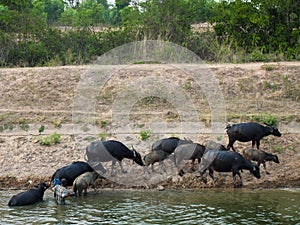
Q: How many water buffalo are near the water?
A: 11